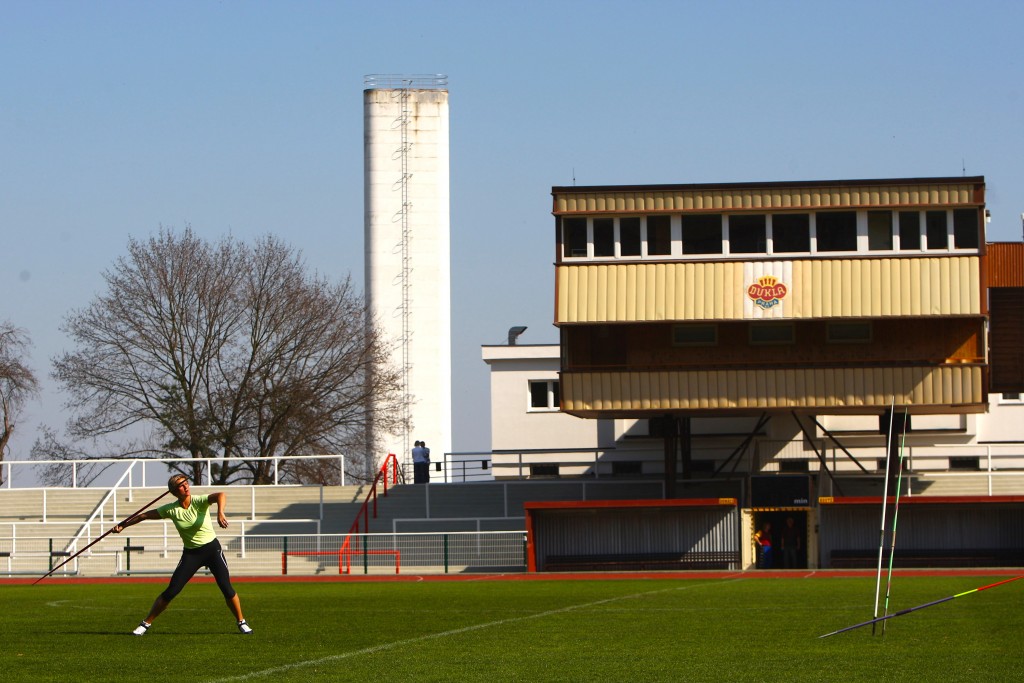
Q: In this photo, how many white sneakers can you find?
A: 2